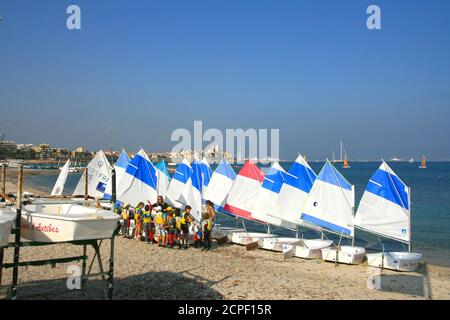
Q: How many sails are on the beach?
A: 14